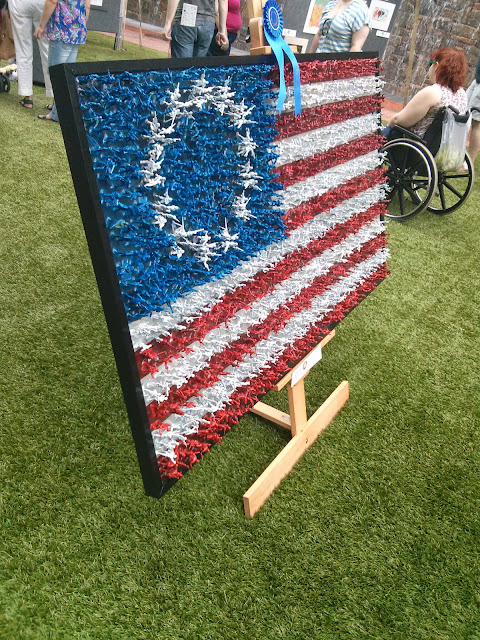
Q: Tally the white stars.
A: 13